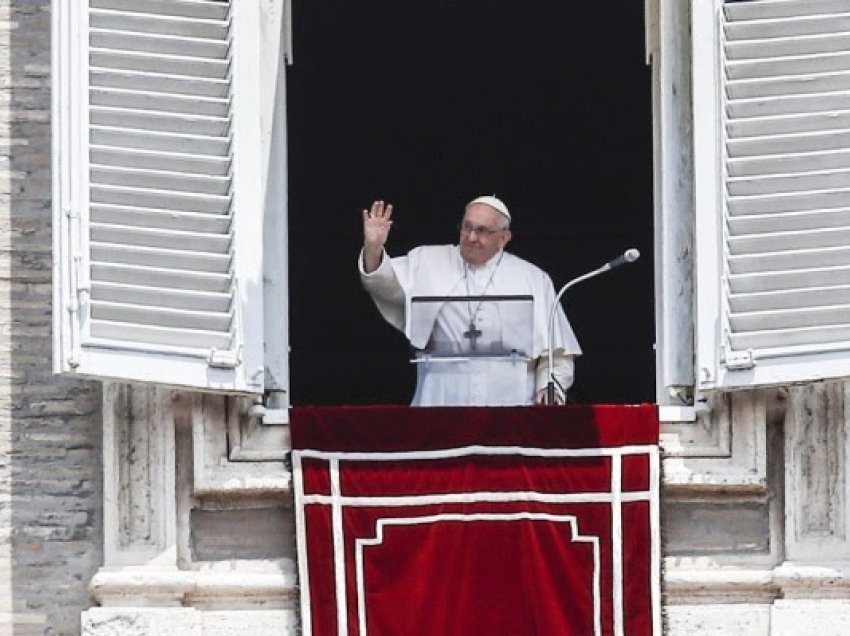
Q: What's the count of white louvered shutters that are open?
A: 2